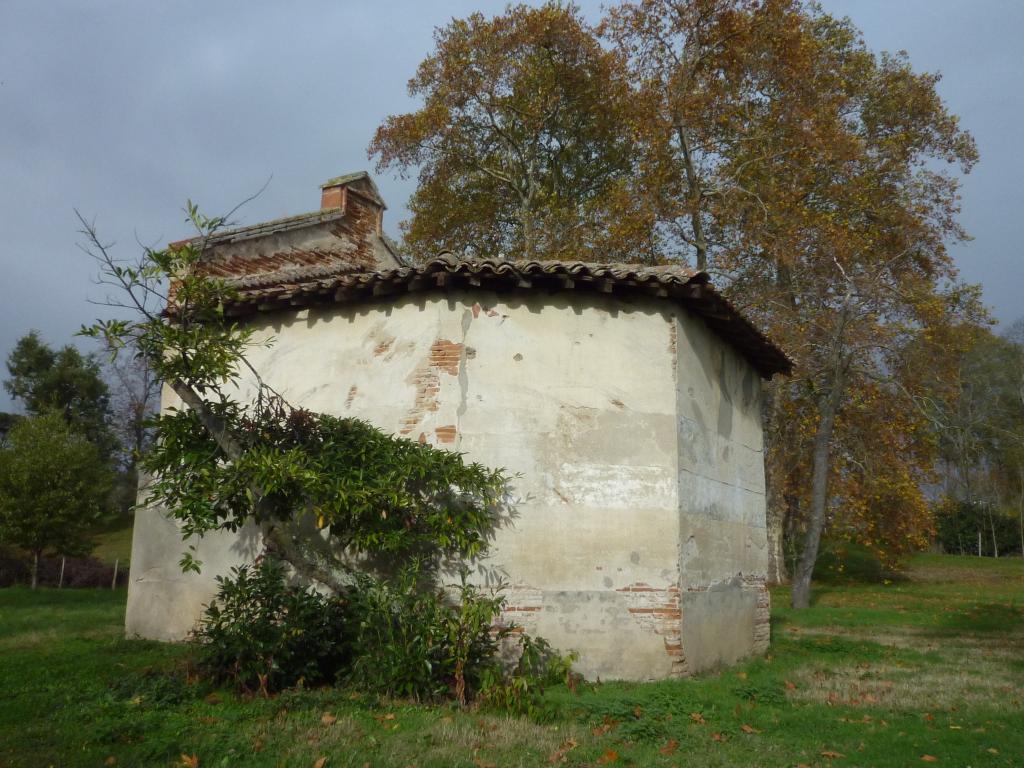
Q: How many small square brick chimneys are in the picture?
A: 1